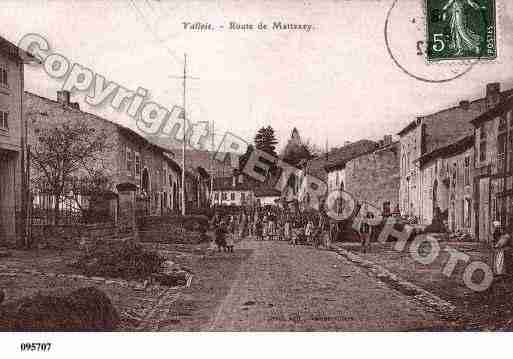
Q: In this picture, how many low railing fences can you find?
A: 1